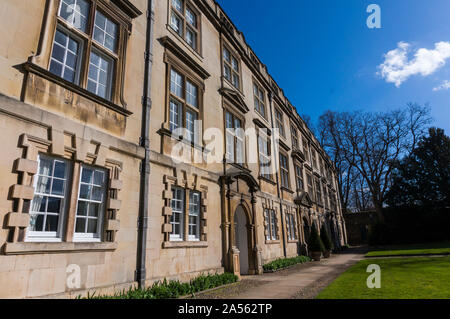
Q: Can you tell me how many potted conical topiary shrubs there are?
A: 2